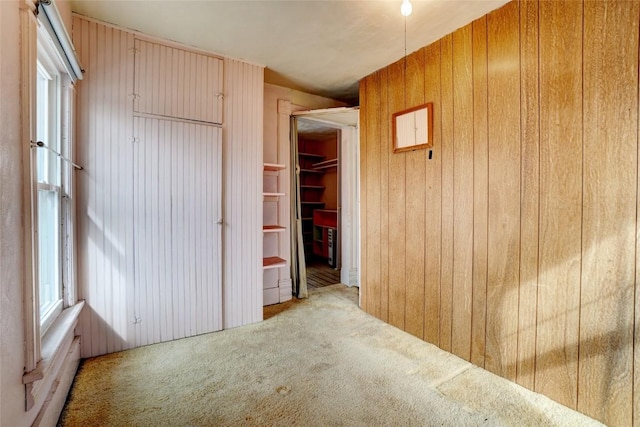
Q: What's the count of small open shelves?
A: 4